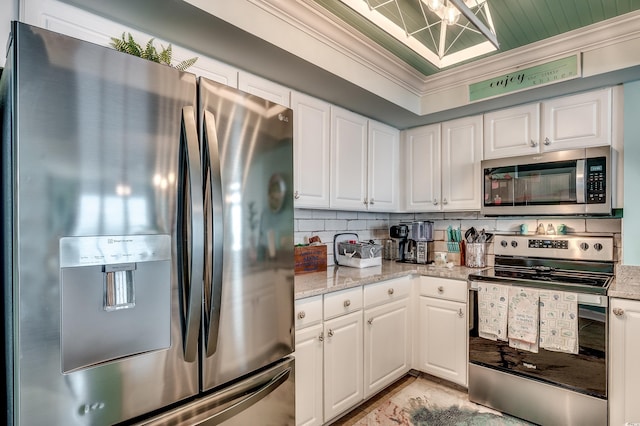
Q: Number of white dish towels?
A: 3